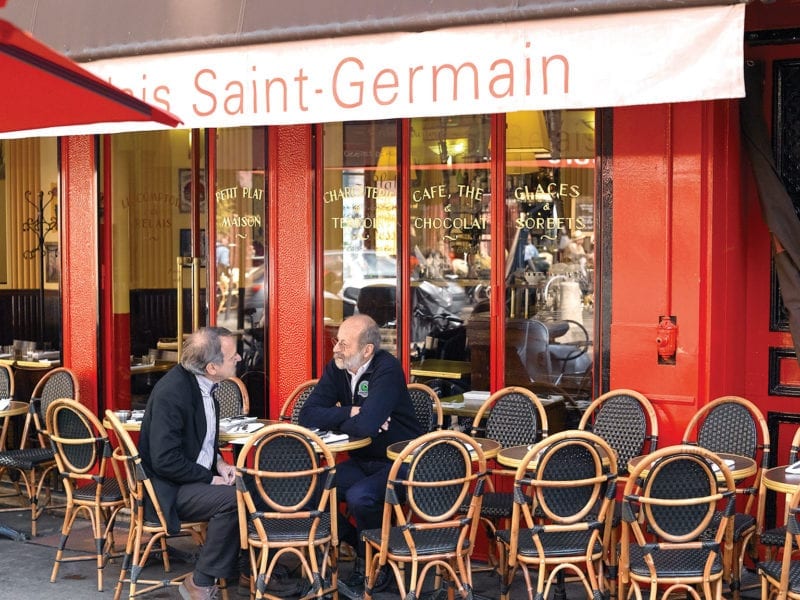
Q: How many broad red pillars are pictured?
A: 3